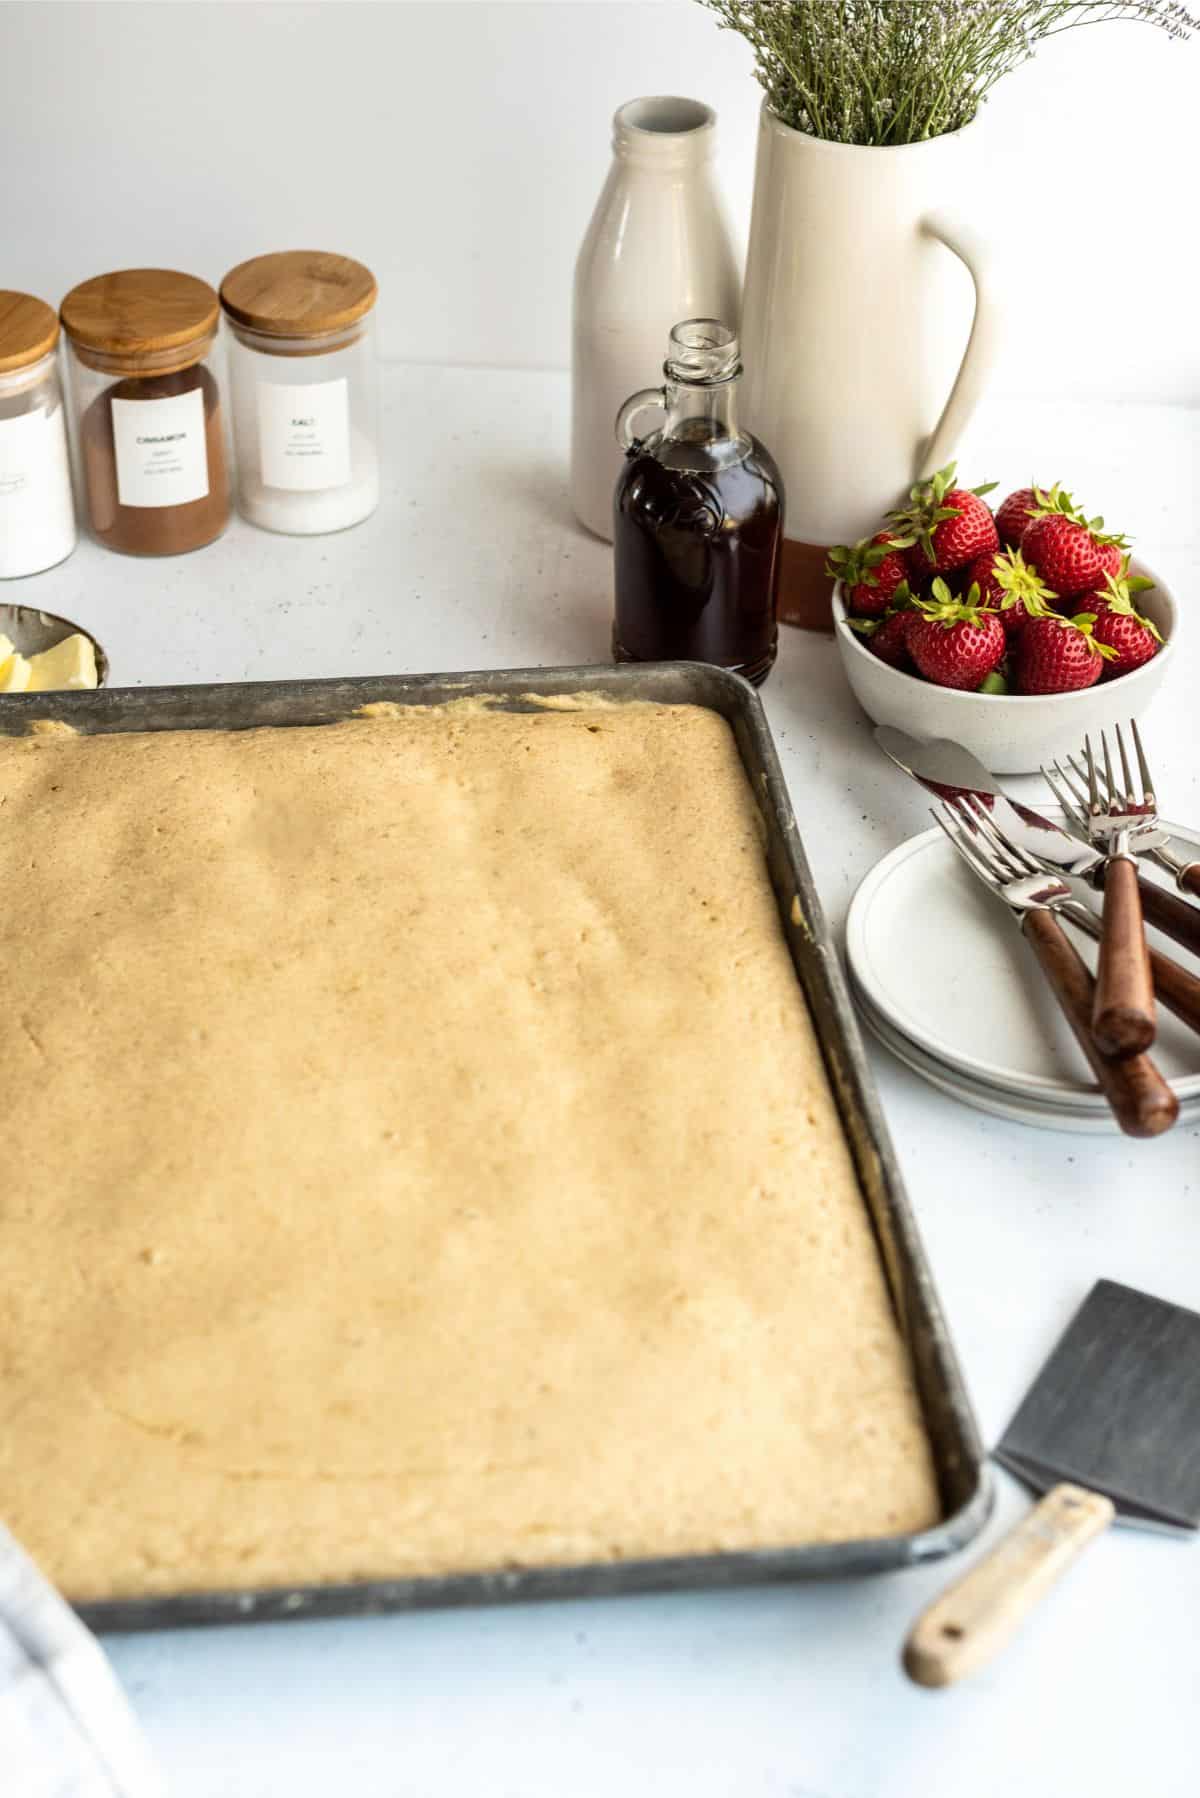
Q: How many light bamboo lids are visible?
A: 3